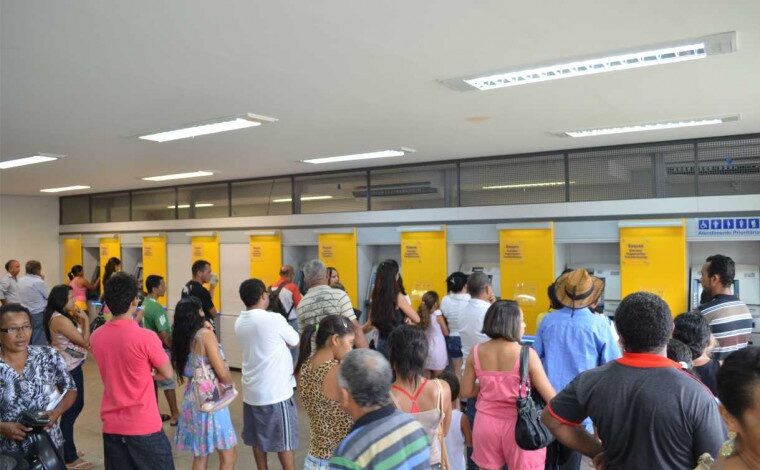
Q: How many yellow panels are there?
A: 9